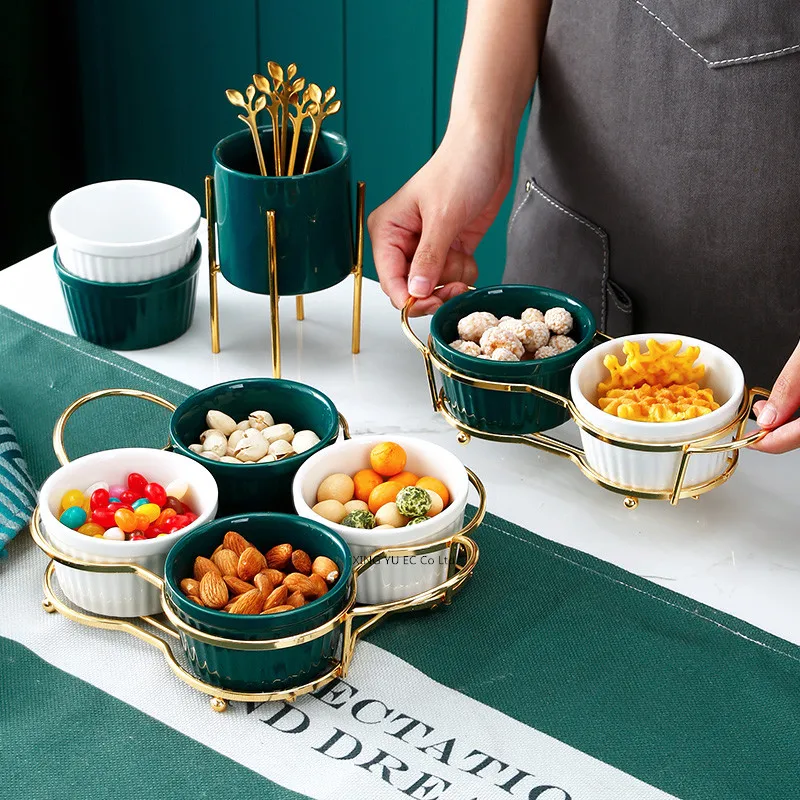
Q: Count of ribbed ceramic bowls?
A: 8